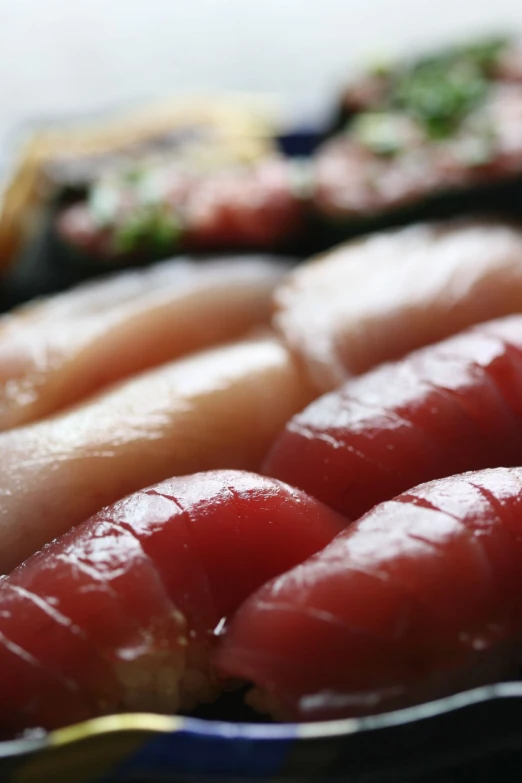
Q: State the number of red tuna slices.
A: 3